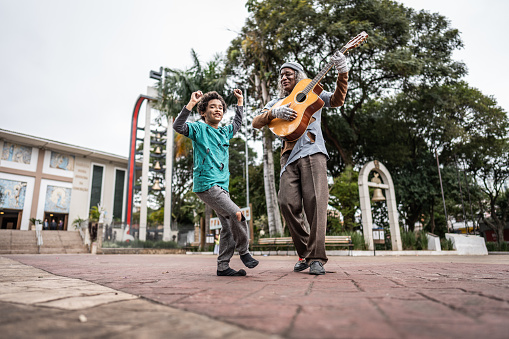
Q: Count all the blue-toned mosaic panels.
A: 4